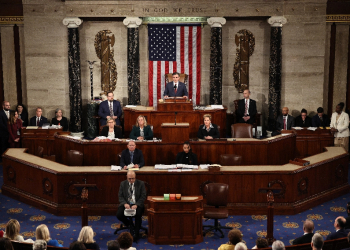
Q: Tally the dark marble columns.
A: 4